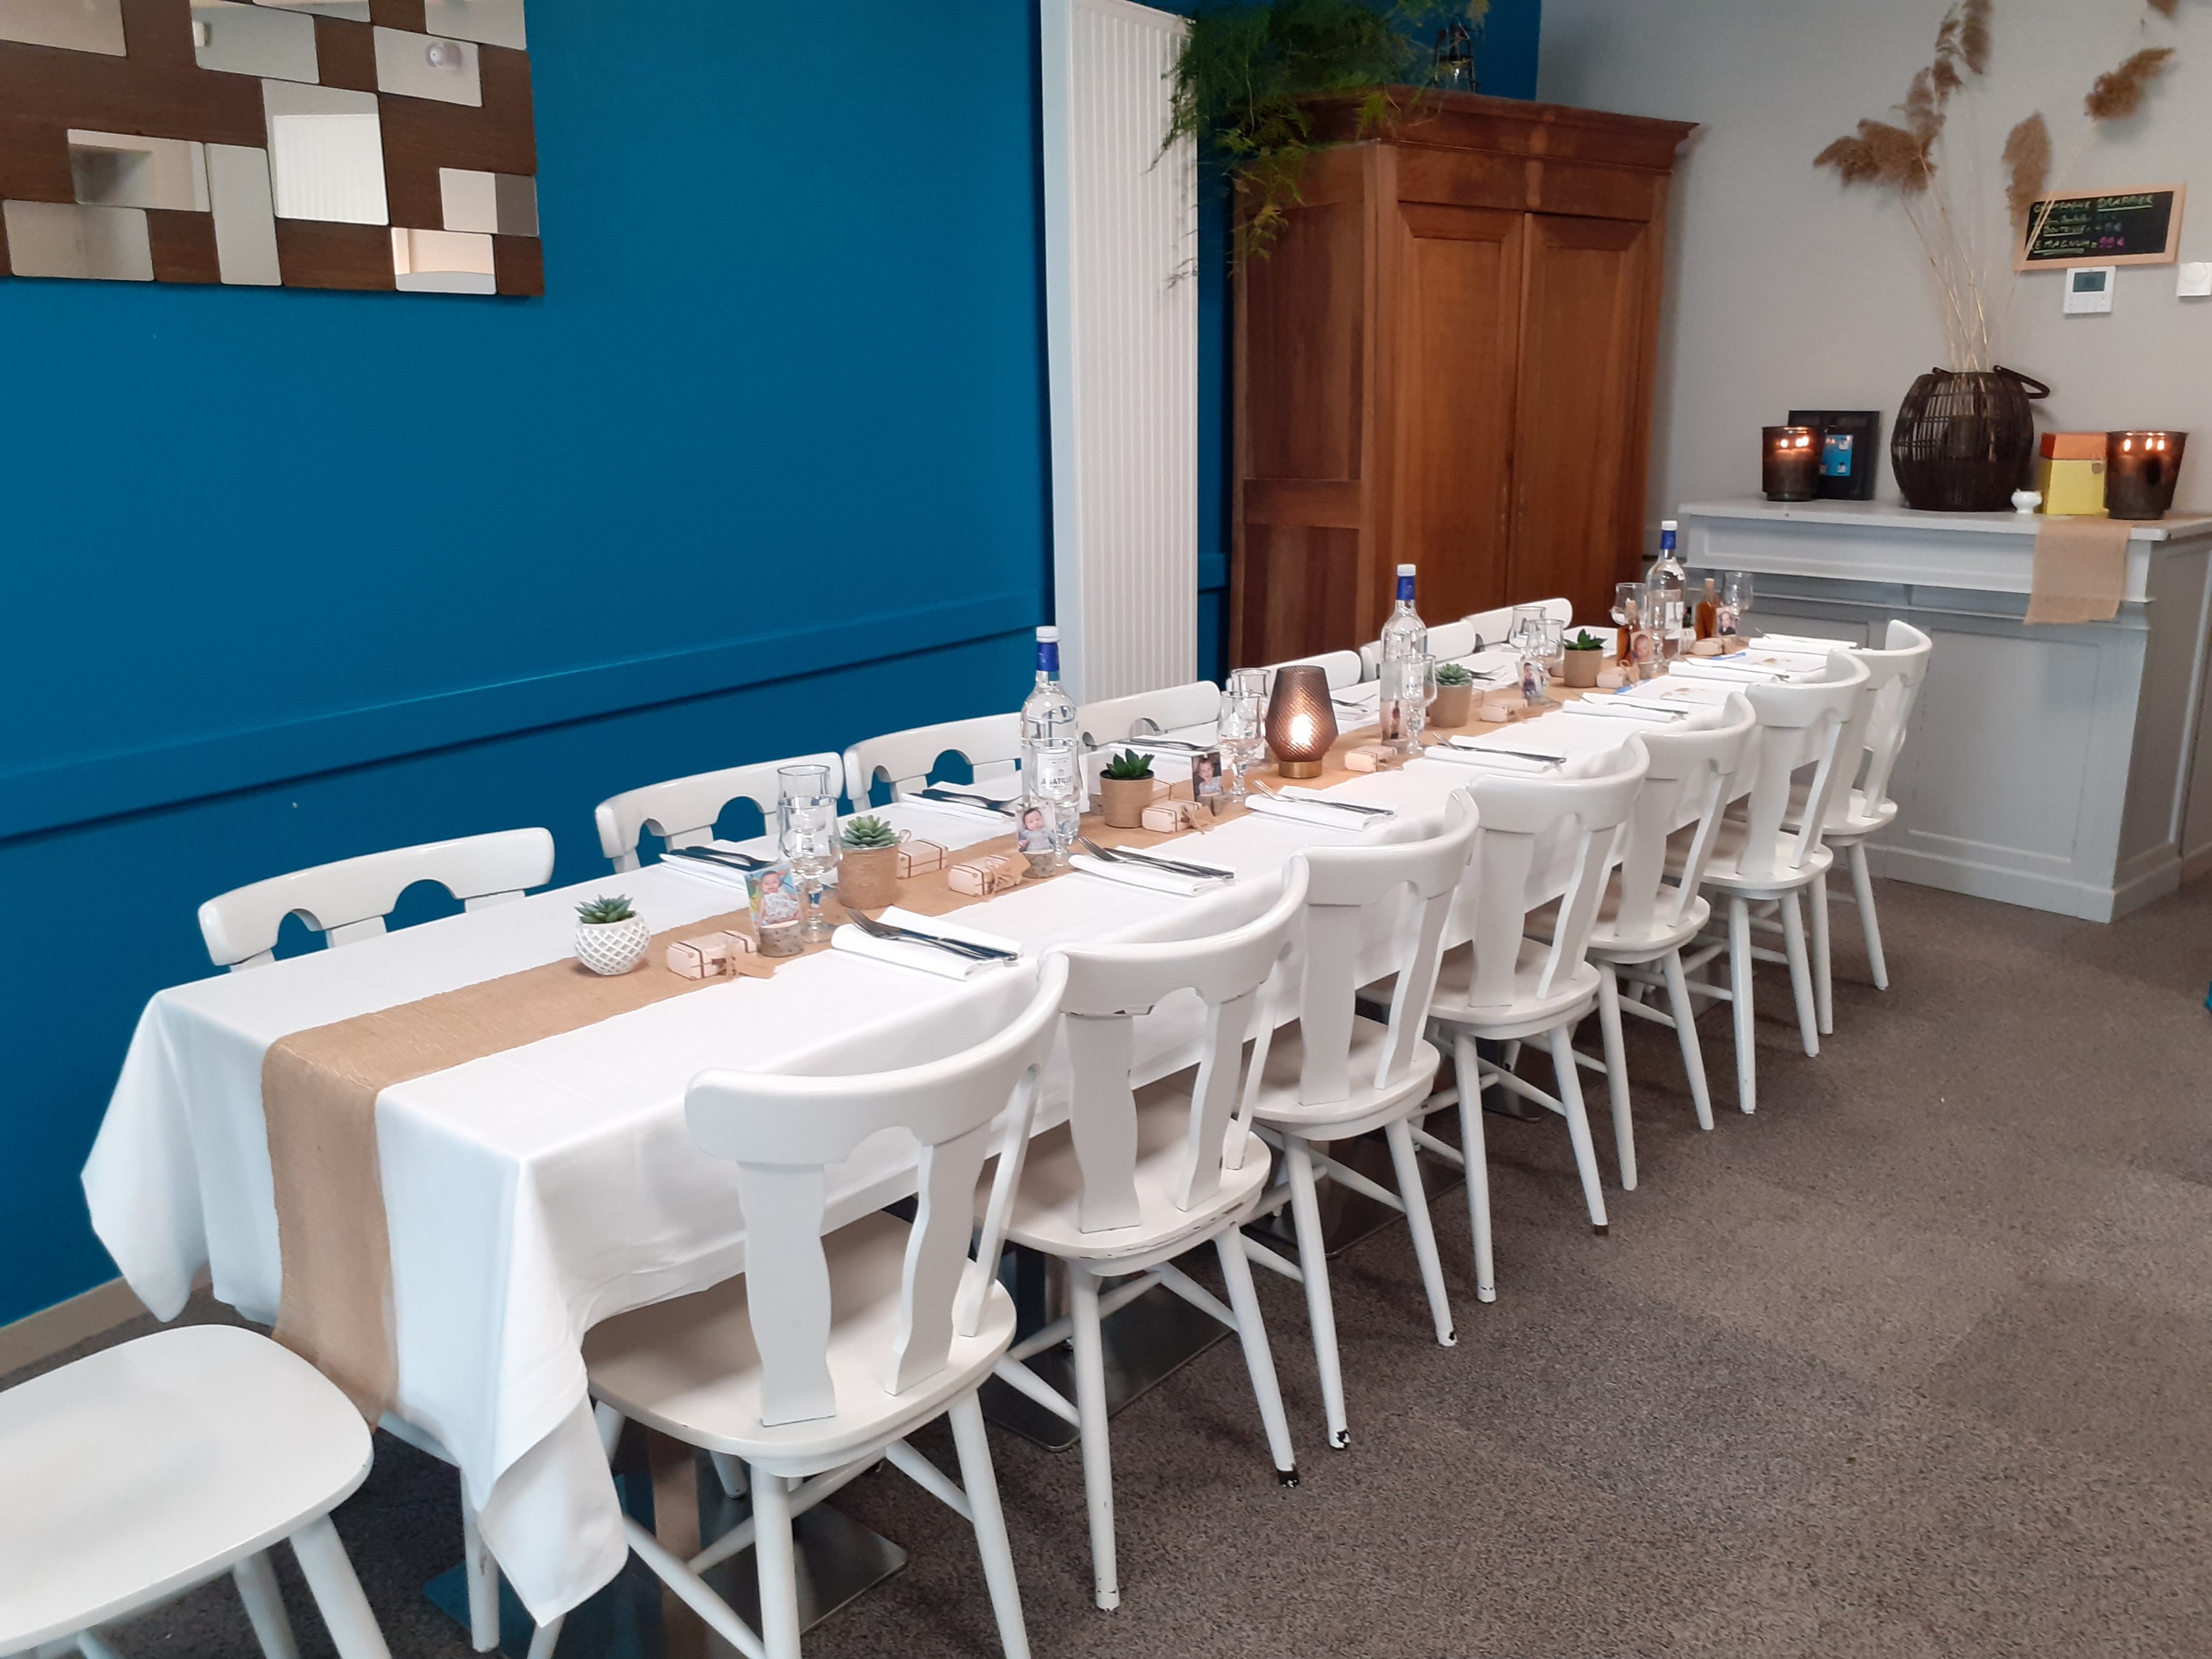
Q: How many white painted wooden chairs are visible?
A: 15